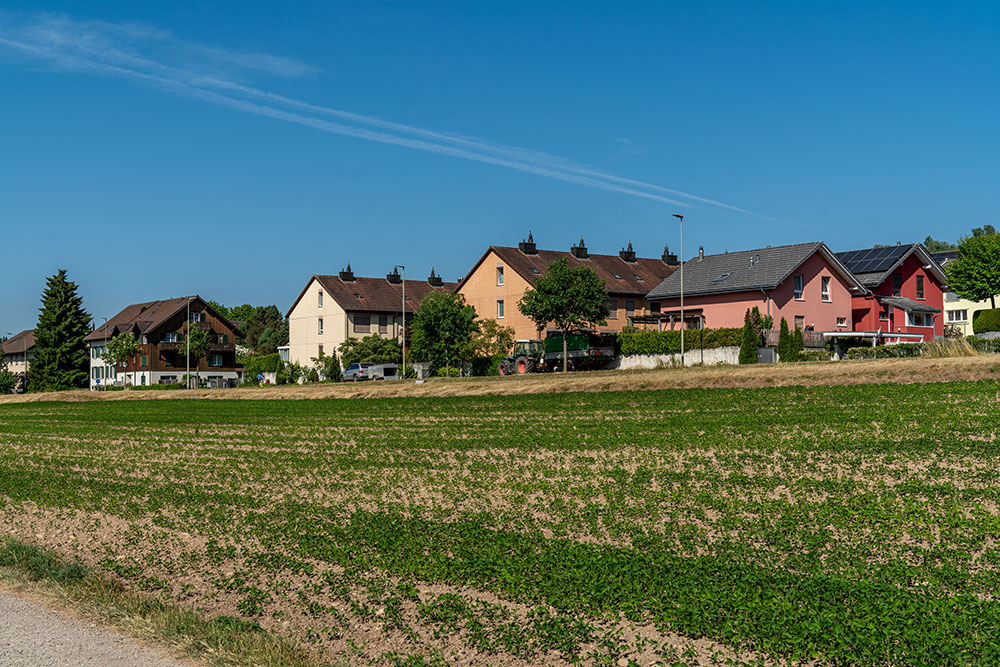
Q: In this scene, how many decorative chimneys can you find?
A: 7